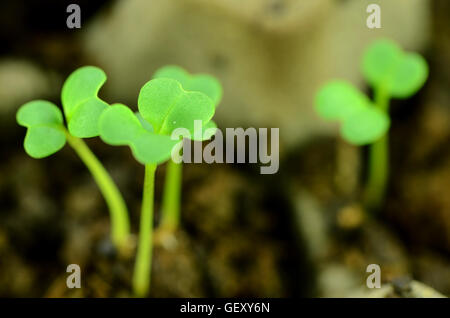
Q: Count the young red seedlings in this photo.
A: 0